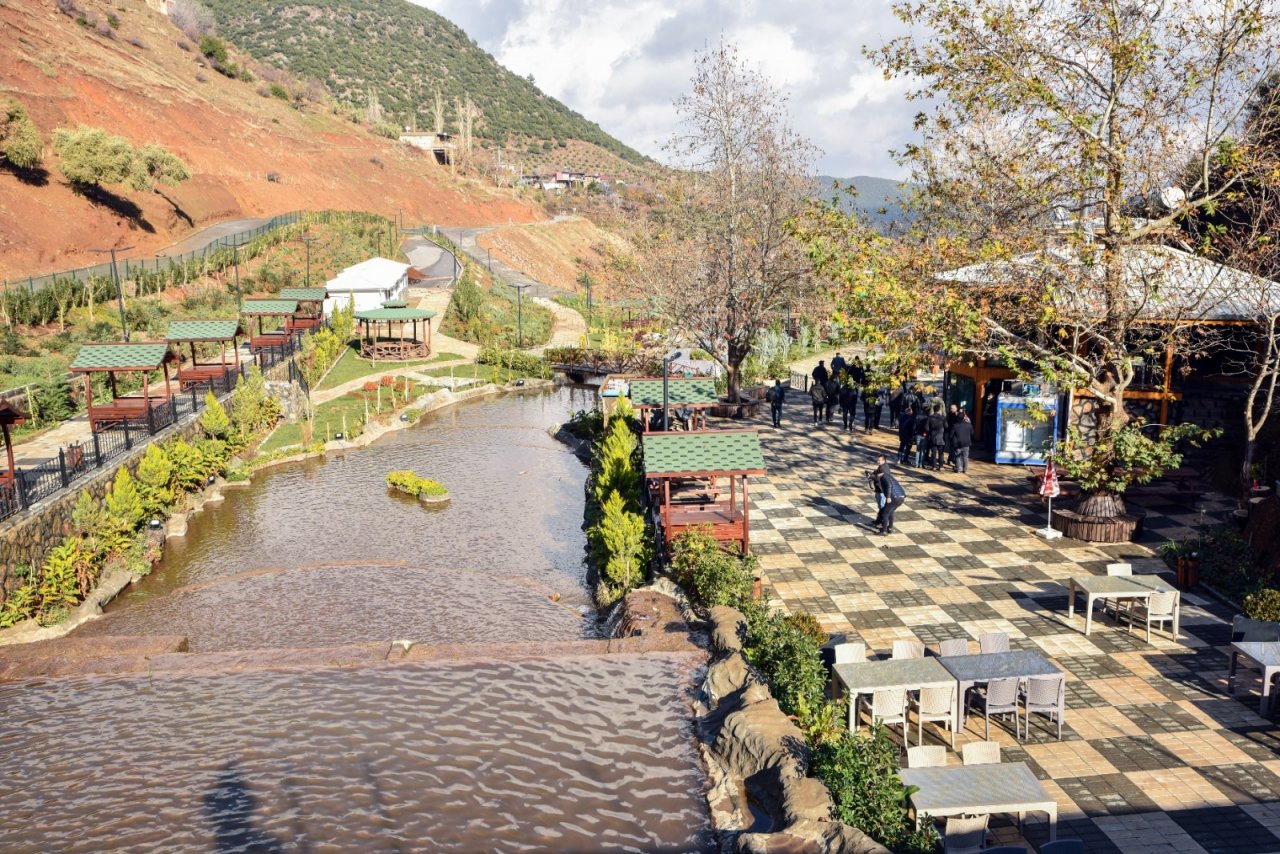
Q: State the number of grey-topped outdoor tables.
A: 5